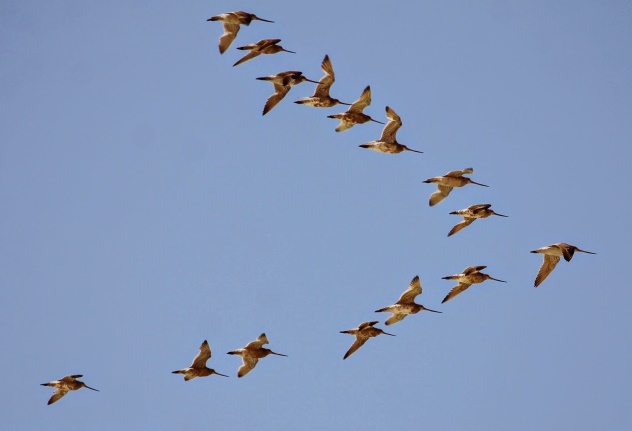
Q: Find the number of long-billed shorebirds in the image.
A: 15